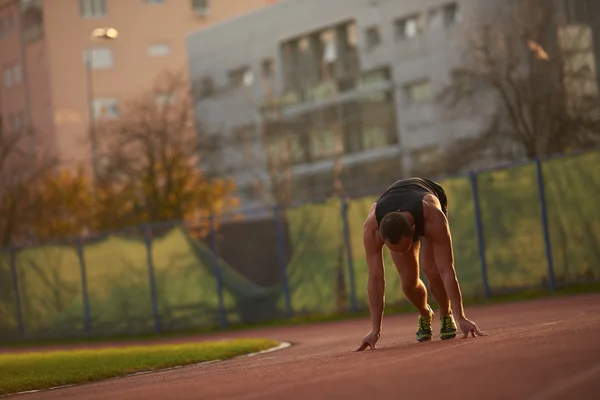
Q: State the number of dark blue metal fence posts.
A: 8